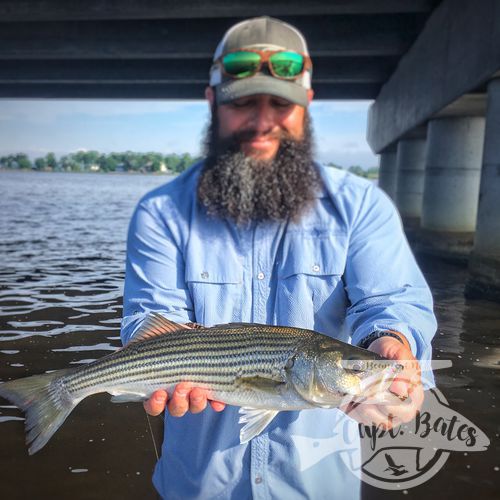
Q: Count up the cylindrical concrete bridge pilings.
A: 4